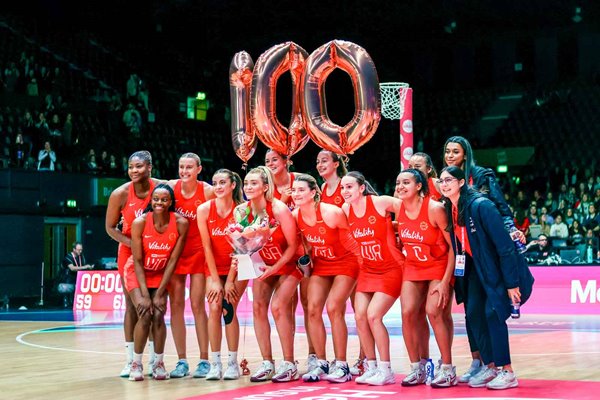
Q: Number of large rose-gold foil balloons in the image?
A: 3